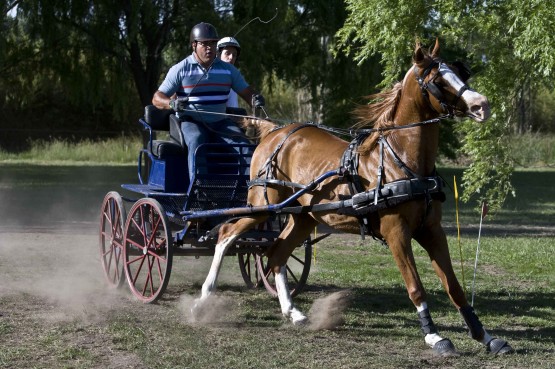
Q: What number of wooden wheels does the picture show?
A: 4